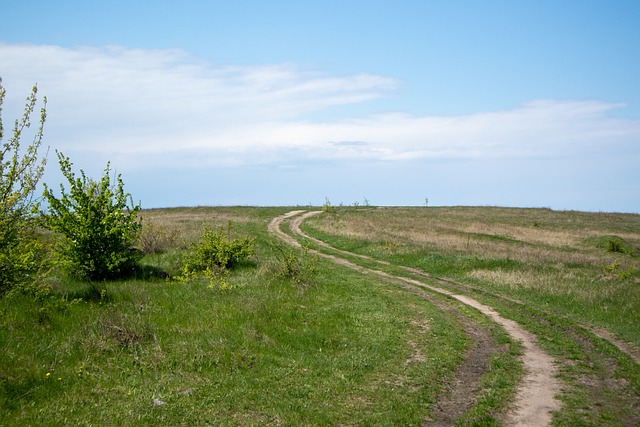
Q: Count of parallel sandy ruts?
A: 2